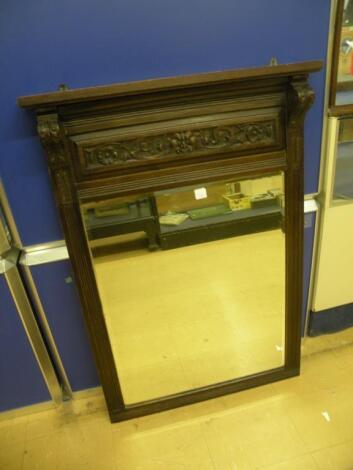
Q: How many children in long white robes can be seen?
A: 0